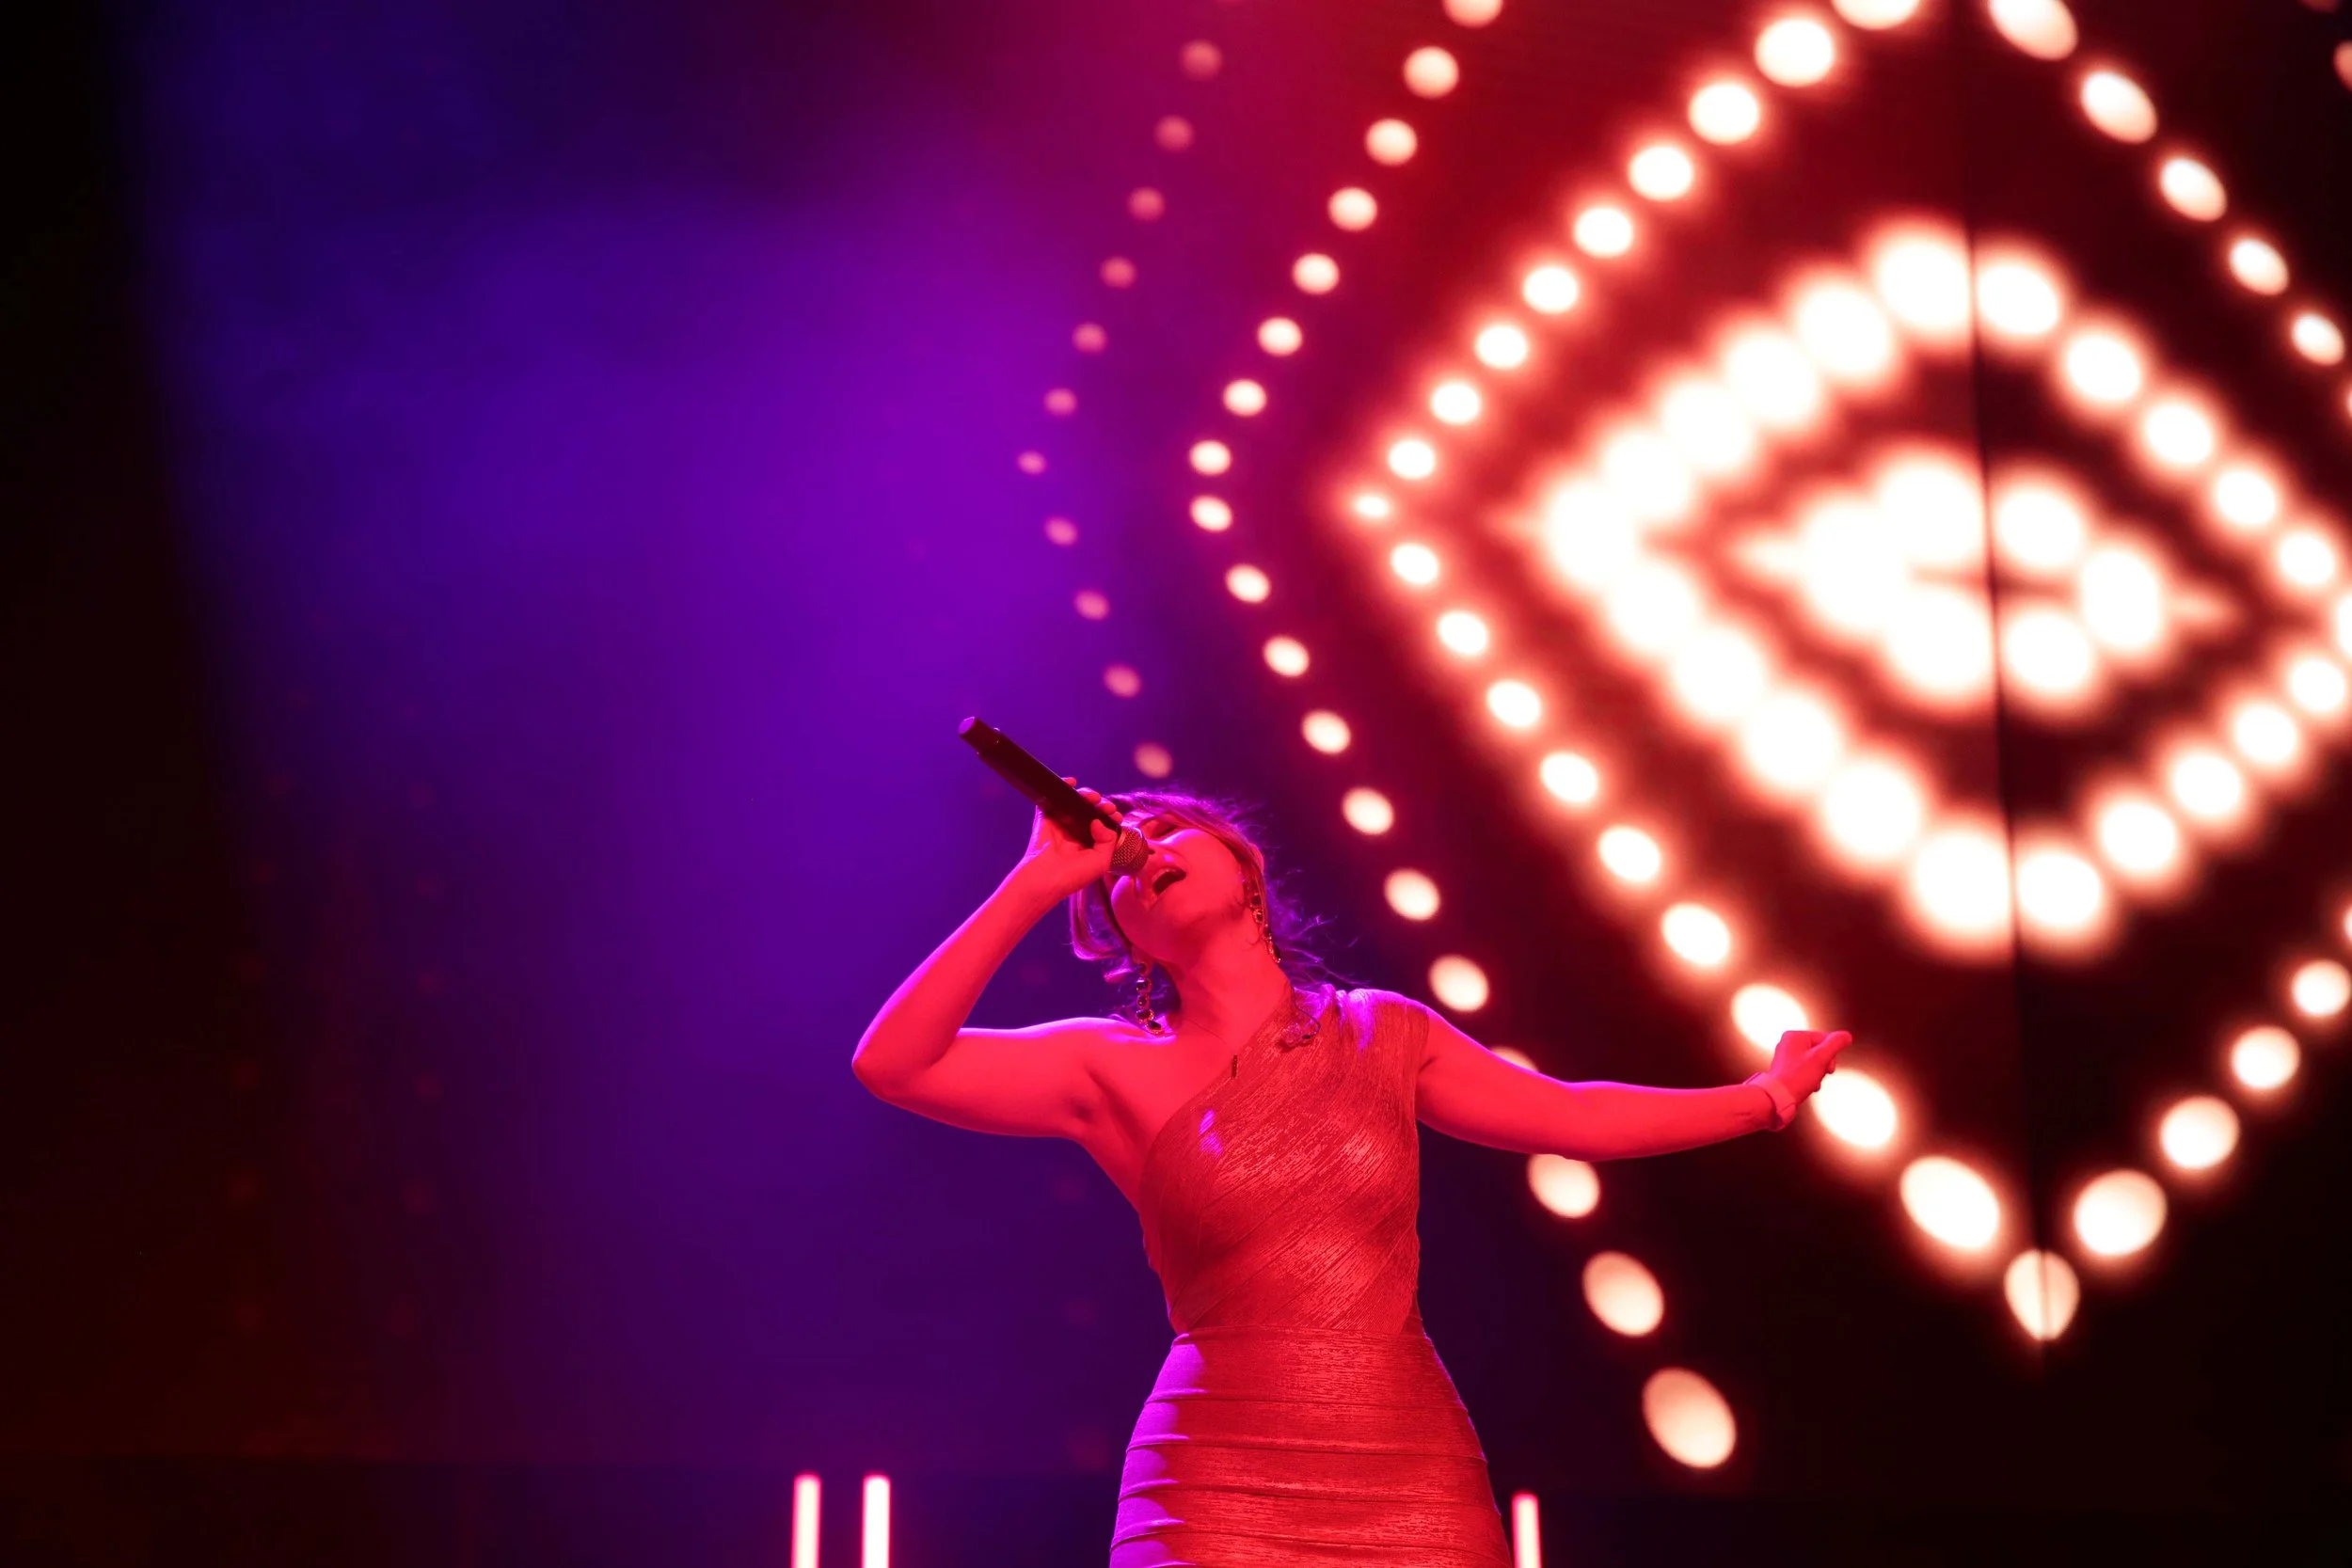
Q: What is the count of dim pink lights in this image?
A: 11